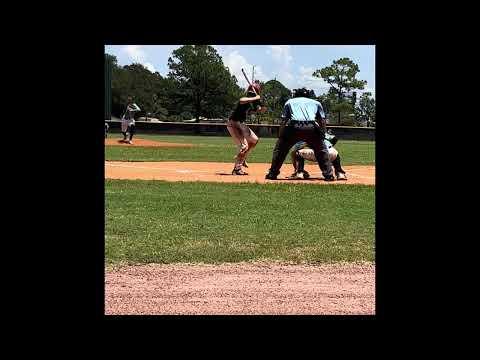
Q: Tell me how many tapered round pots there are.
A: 0